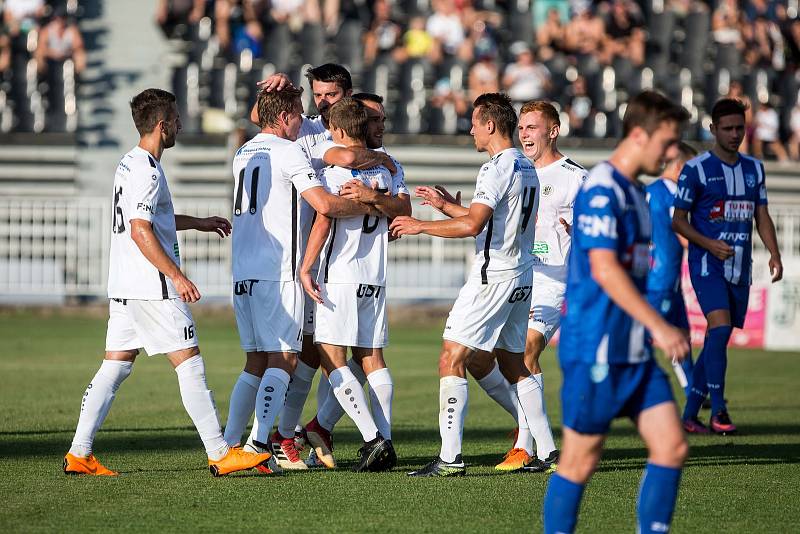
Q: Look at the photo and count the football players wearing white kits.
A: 7